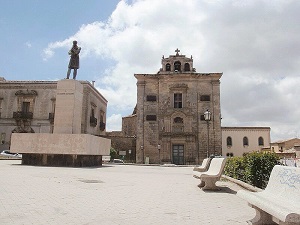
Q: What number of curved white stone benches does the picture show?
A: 3